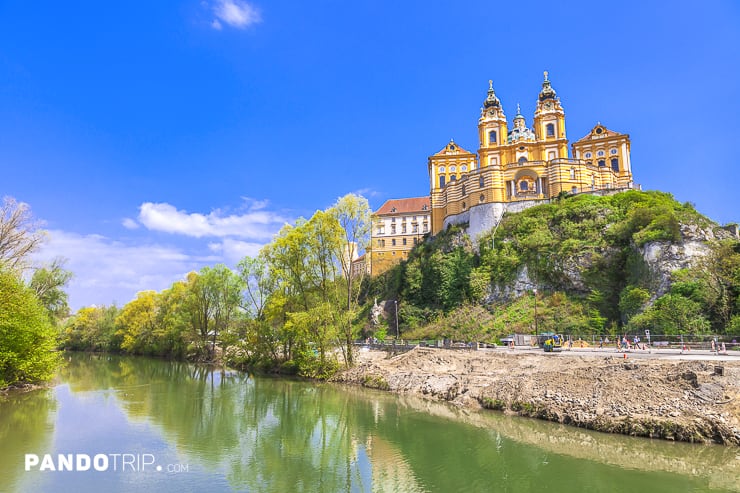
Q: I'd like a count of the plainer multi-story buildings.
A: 1